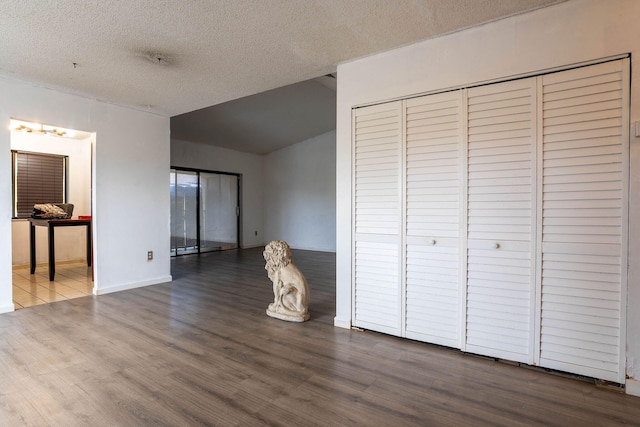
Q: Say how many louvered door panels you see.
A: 4